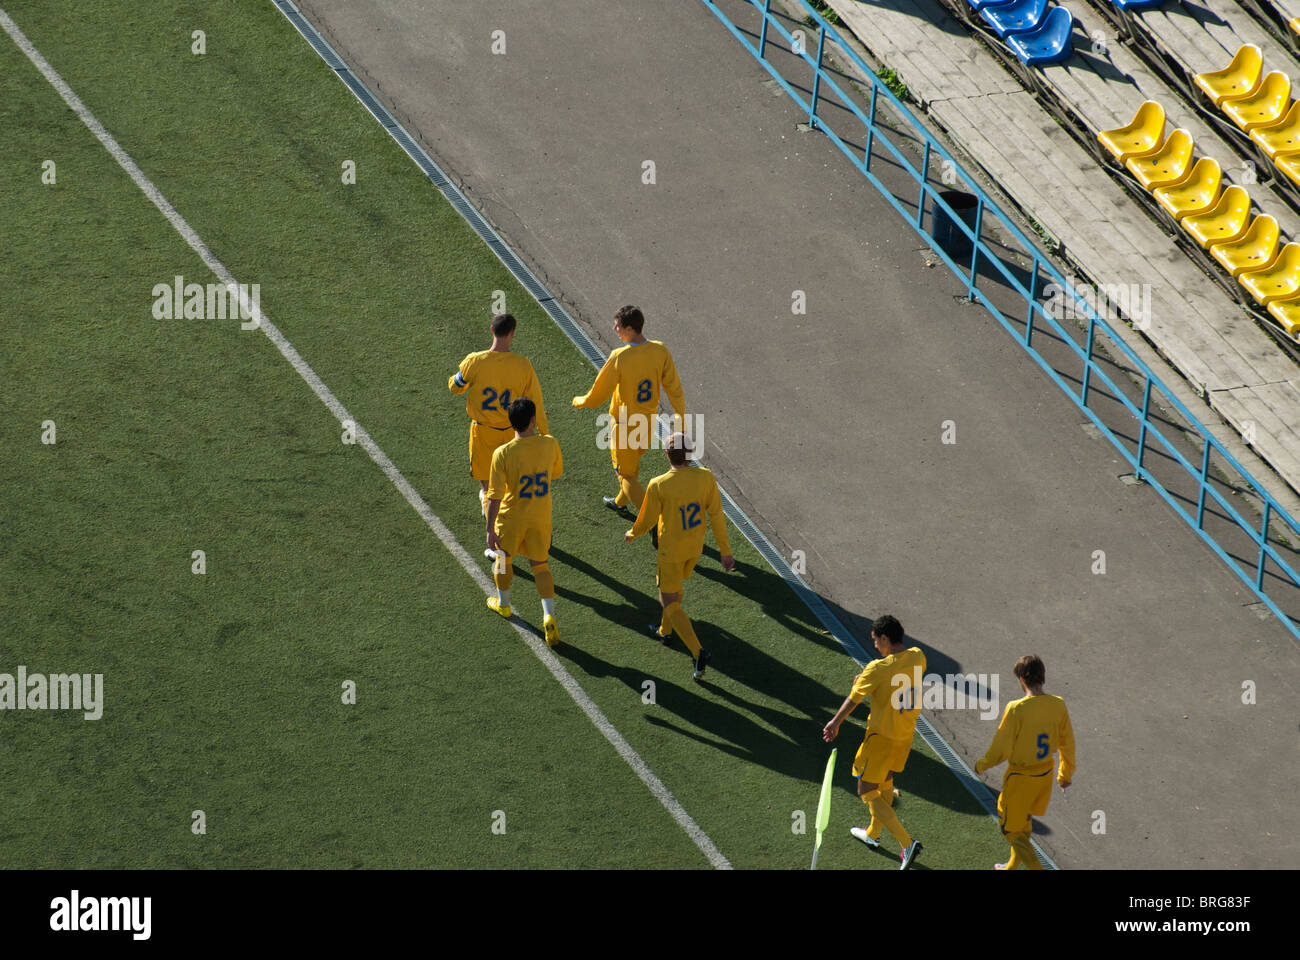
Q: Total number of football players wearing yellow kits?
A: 6